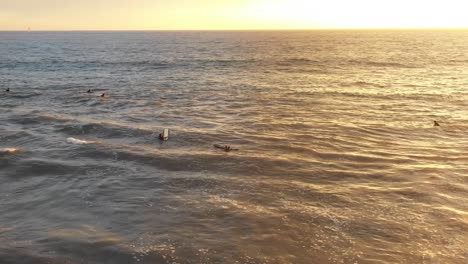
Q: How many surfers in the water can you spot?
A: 6